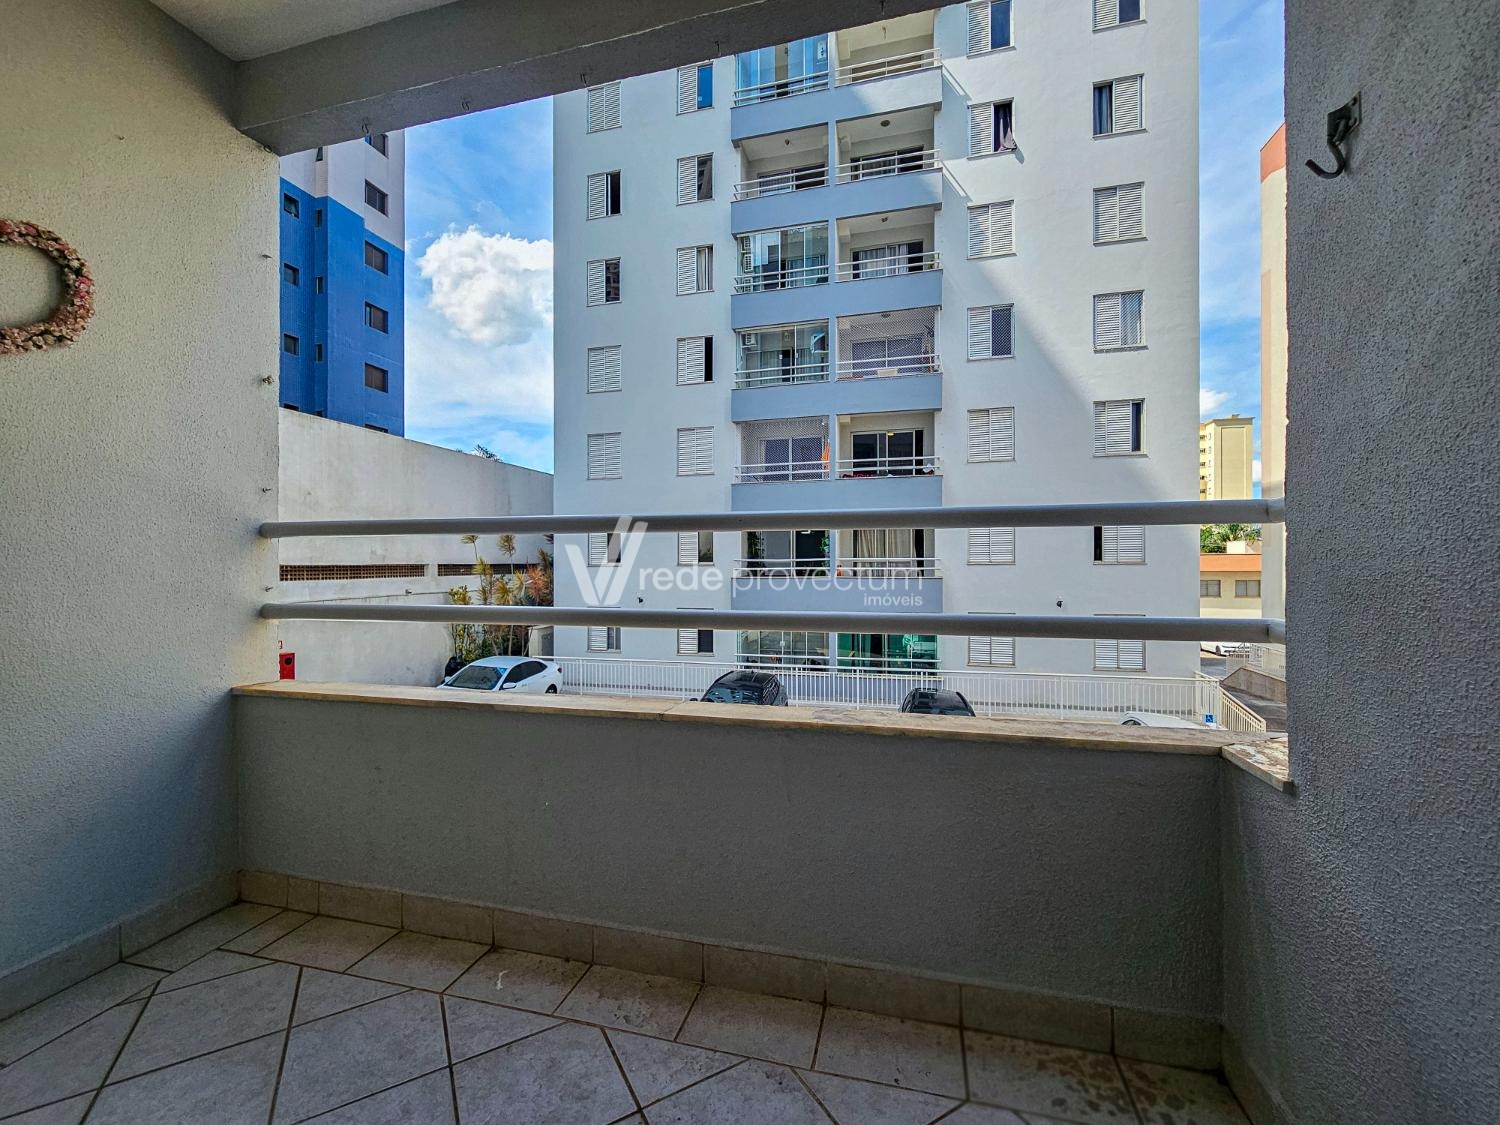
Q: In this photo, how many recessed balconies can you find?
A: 14